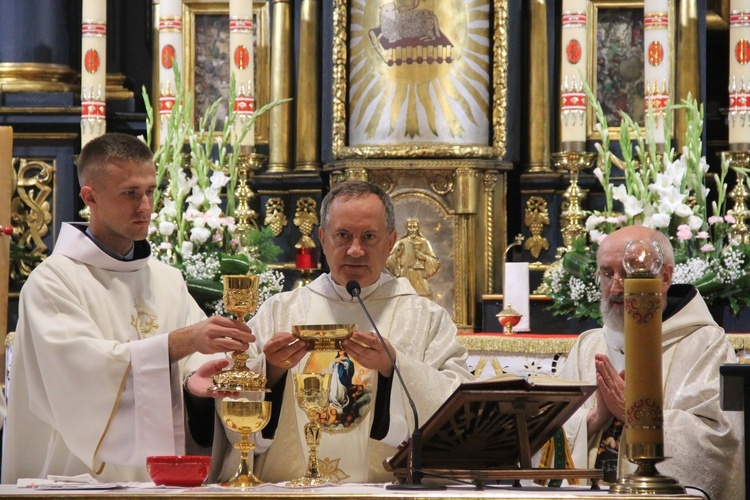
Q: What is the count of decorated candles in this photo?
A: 7